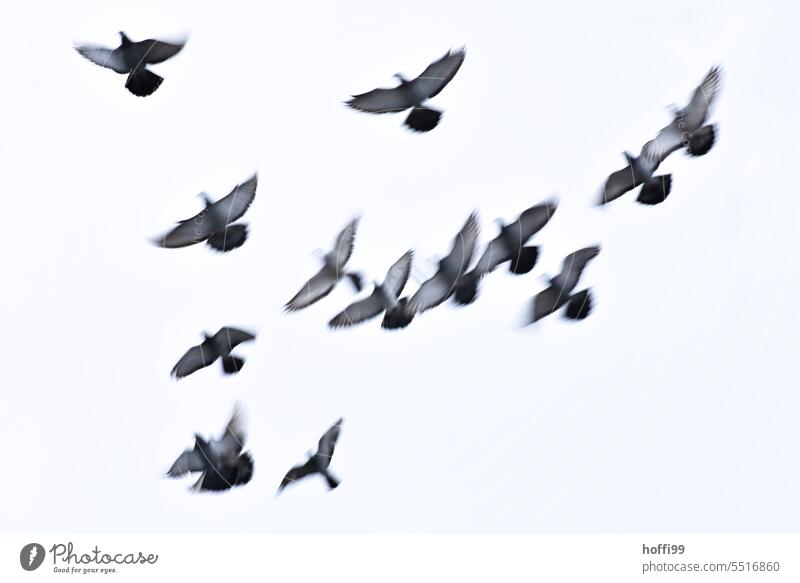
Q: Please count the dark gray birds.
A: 13